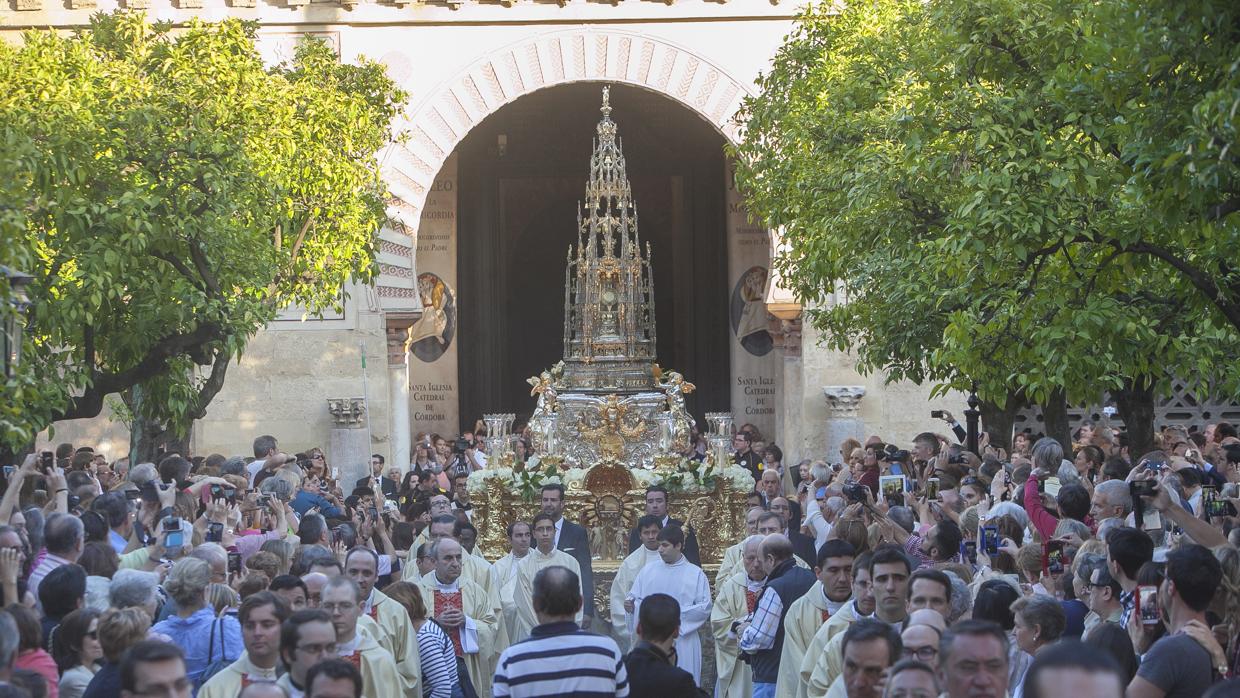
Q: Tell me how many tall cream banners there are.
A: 2